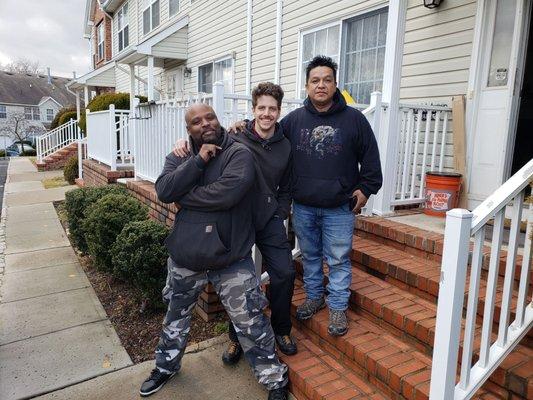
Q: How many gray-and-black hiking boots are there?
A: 2